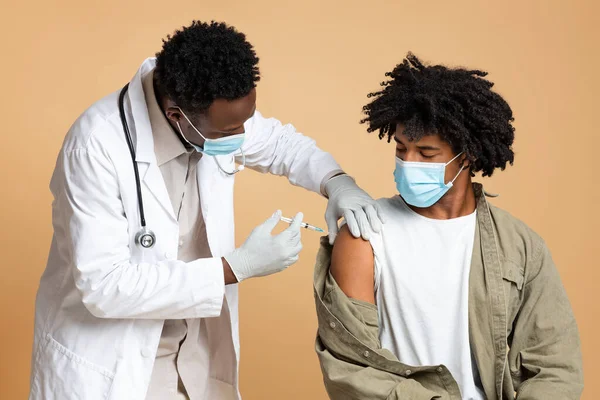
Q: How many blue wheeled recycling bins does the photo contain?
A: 0